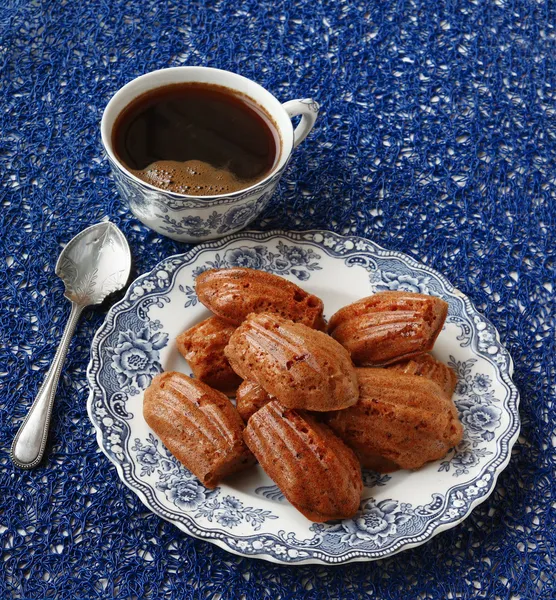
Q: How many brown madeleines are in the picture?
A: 9